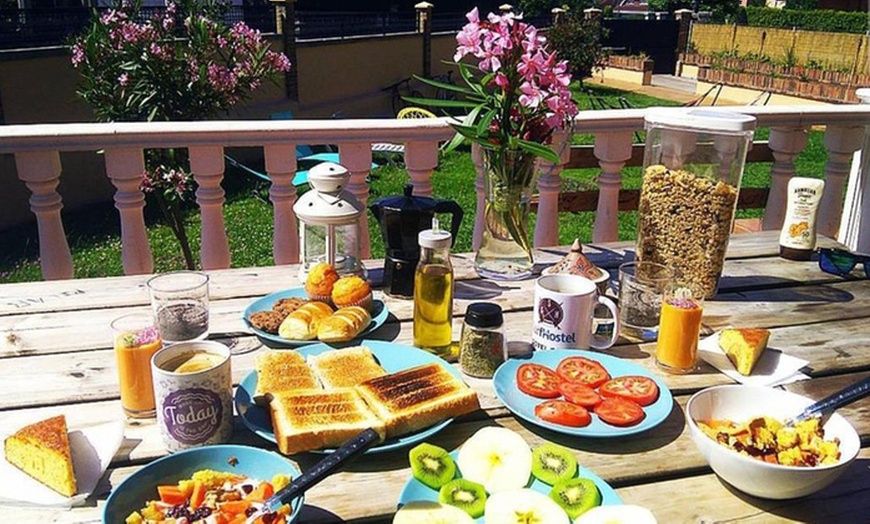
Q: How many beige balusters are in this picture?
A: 13